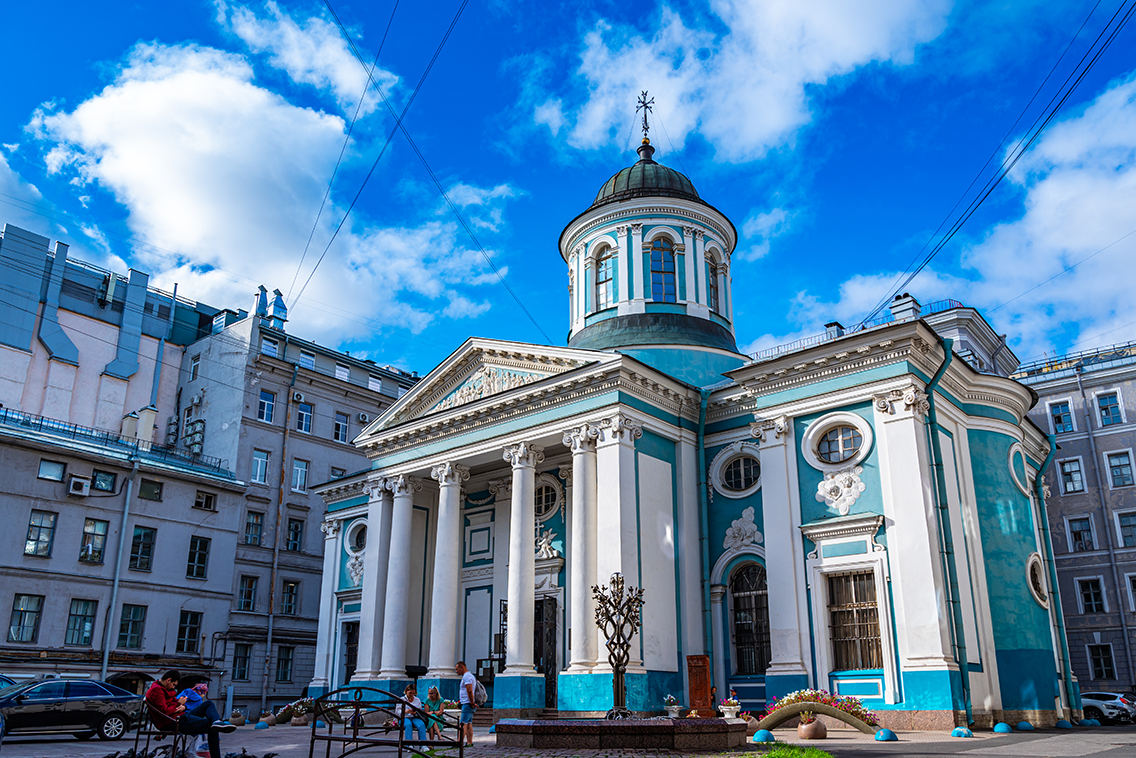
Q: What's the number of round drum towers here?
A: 1